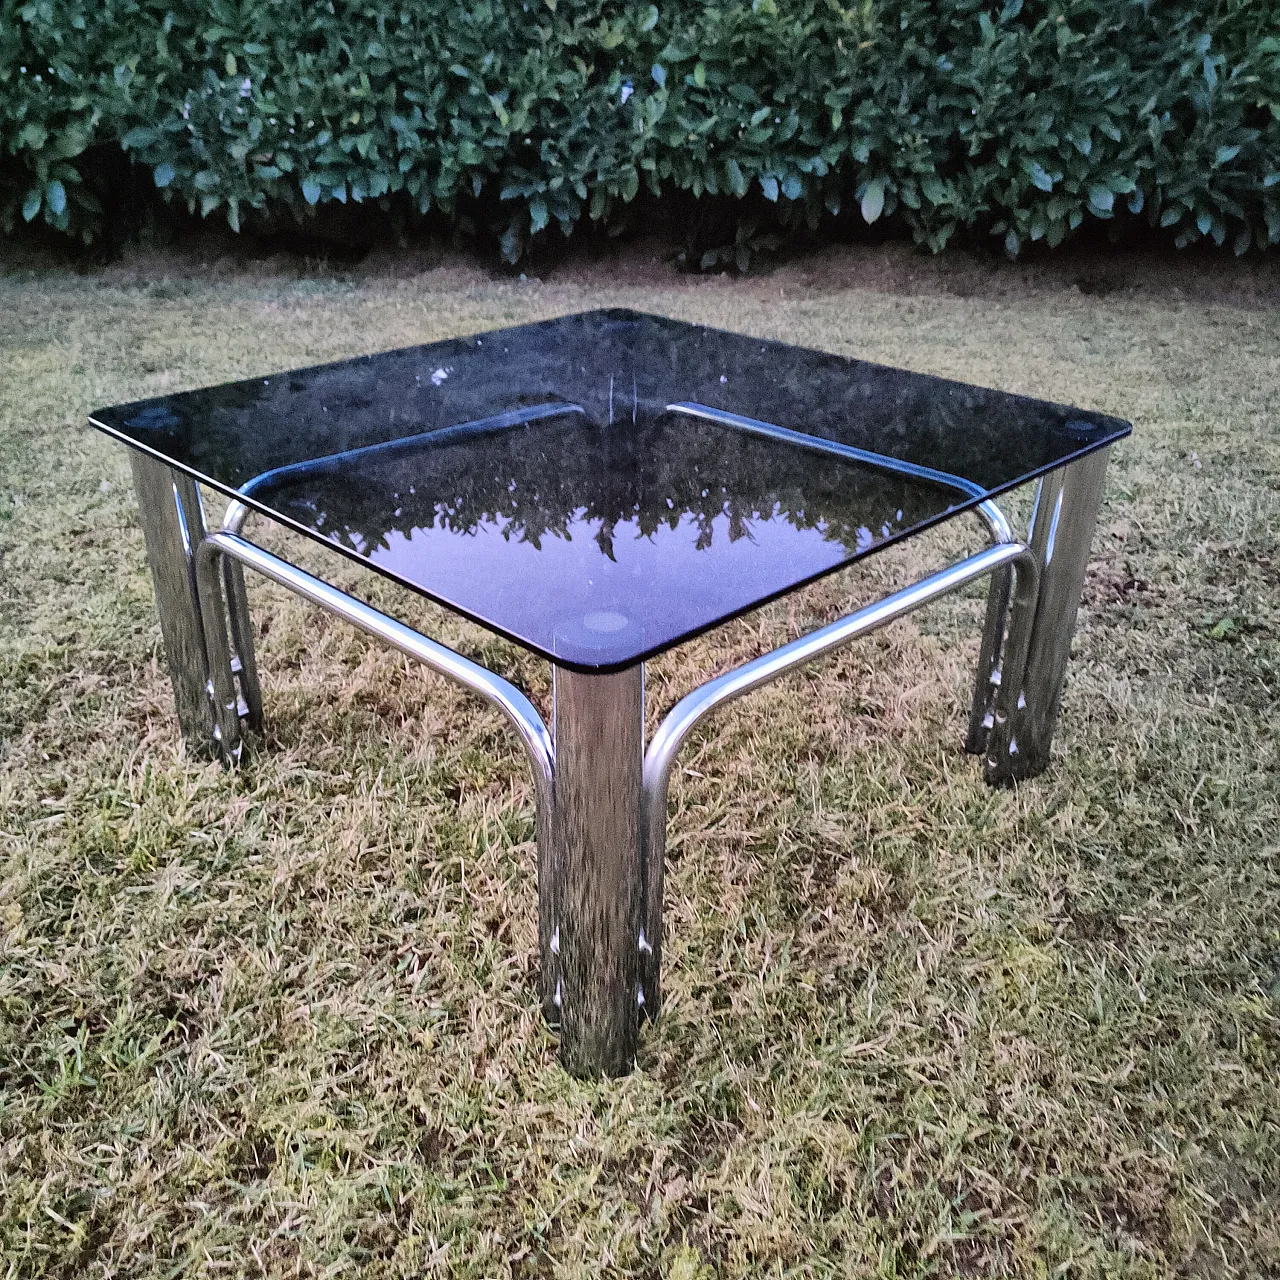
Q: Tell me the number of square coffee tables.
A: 1